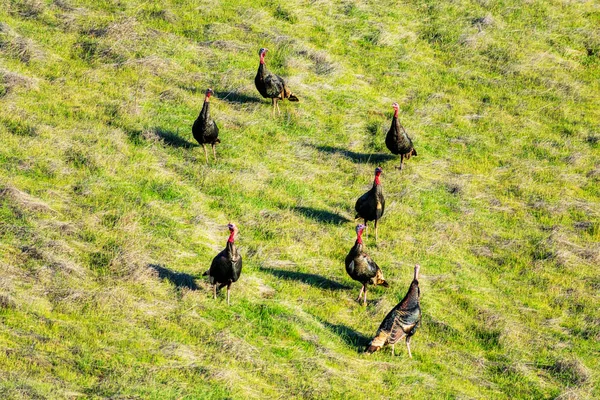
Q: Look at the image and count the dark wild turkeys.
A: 7